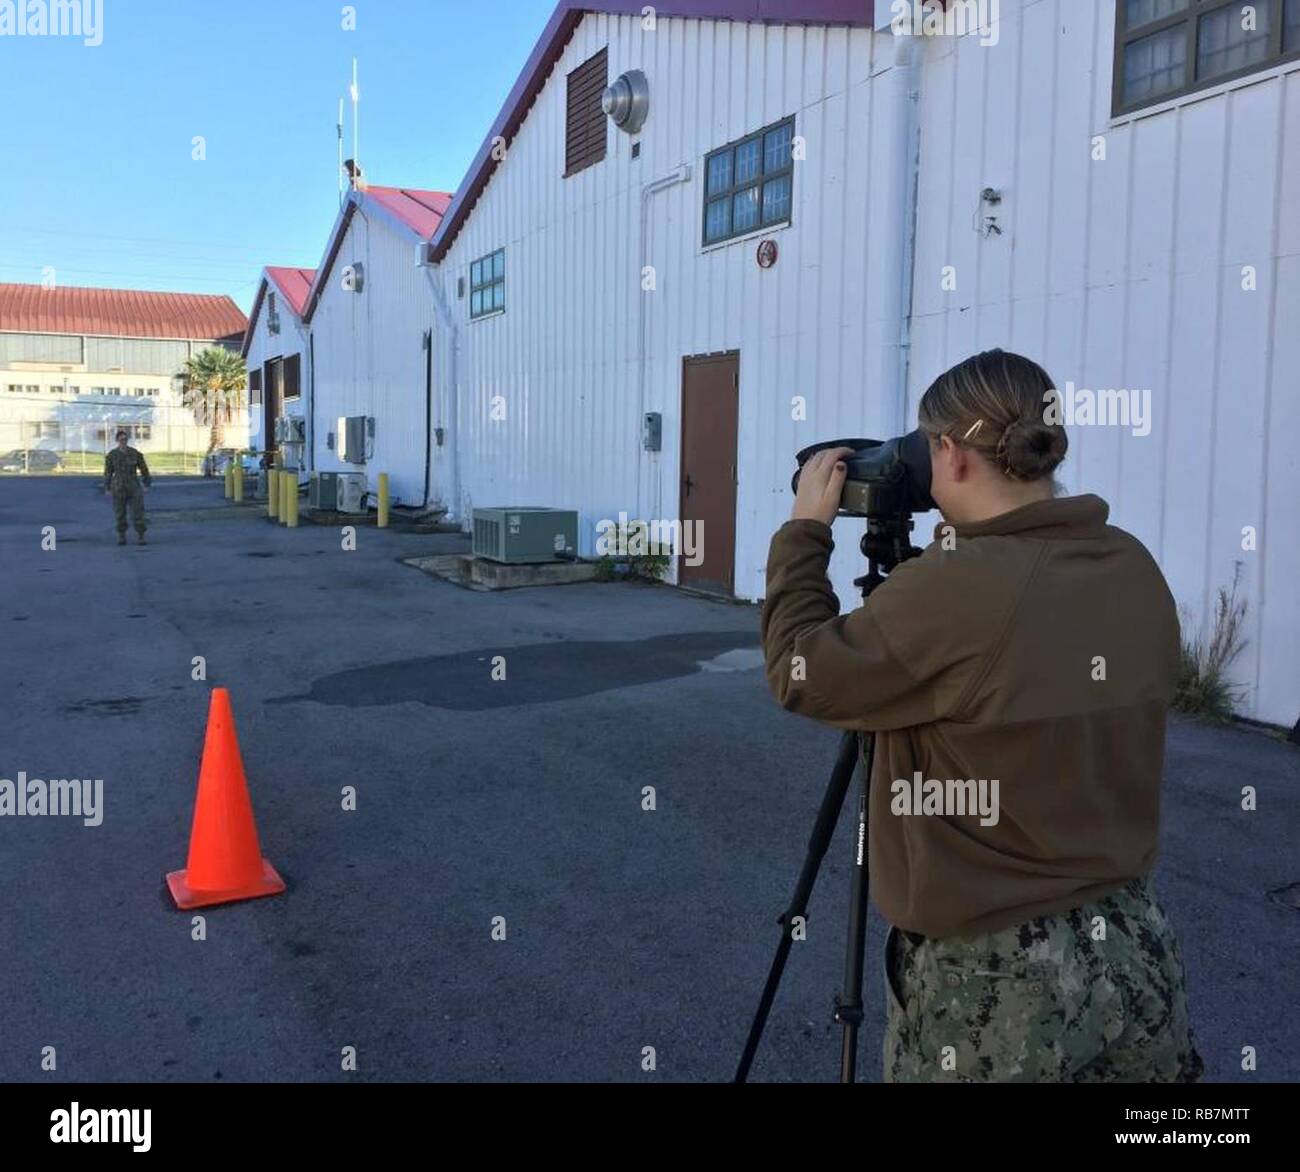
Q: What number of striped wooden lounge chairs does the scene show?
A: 0